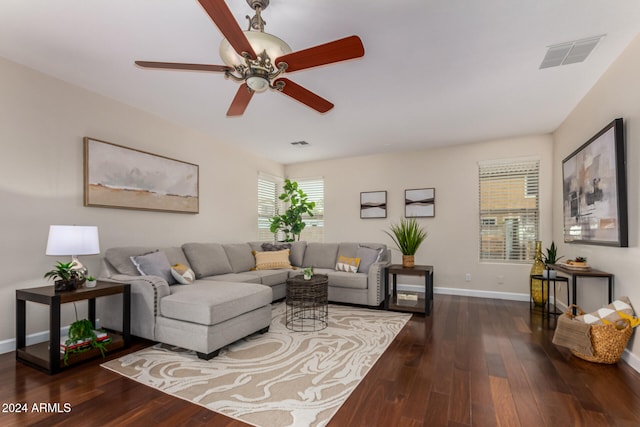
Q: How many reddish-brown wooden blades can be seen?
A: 5